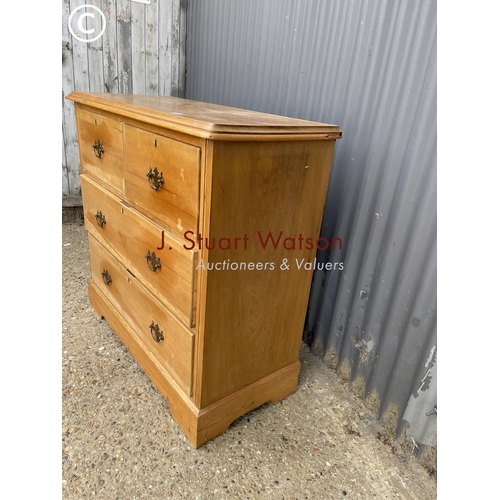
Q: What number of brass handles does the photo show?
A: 6